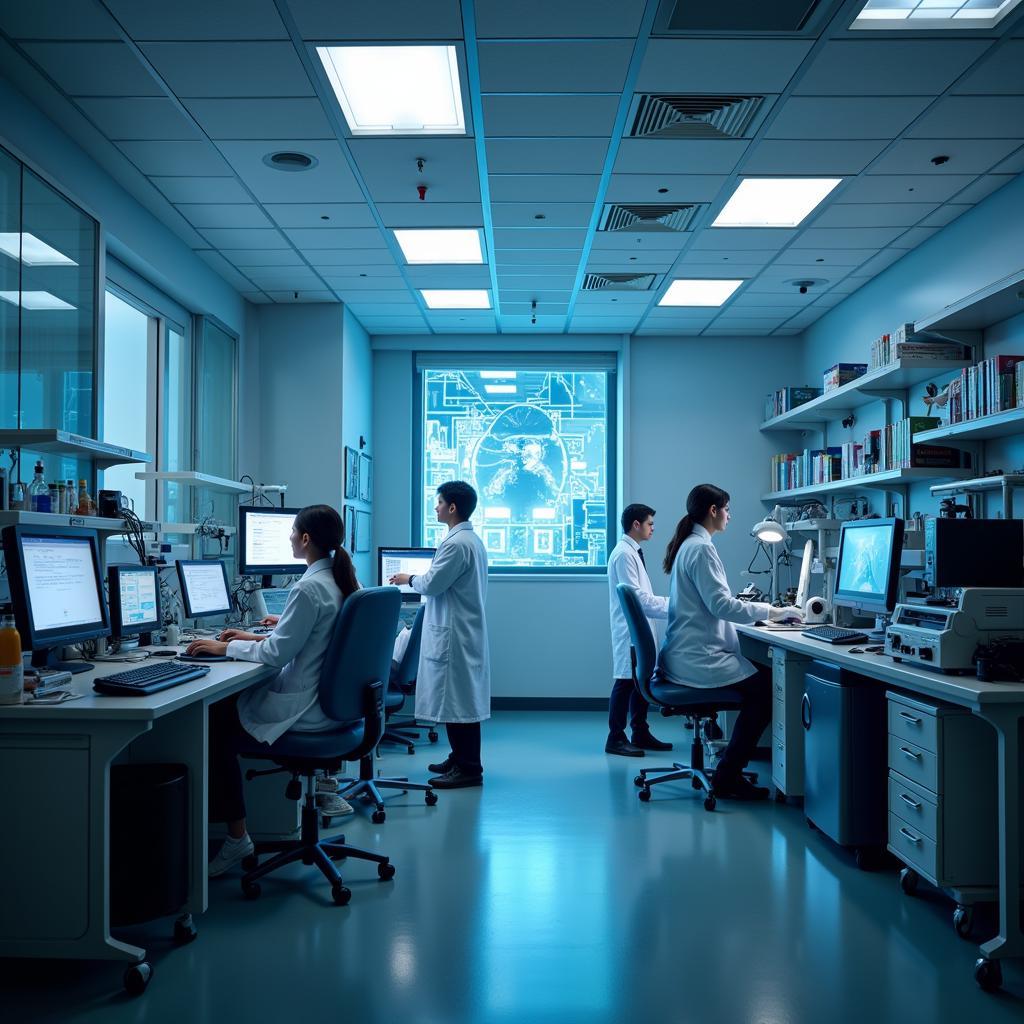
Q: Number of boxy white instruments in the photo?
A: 1